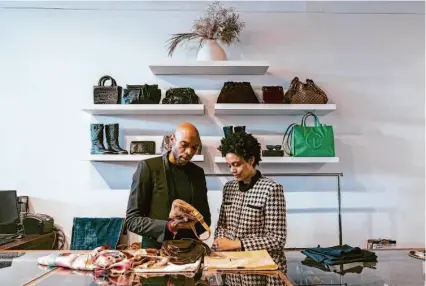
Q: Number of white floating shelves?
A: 5